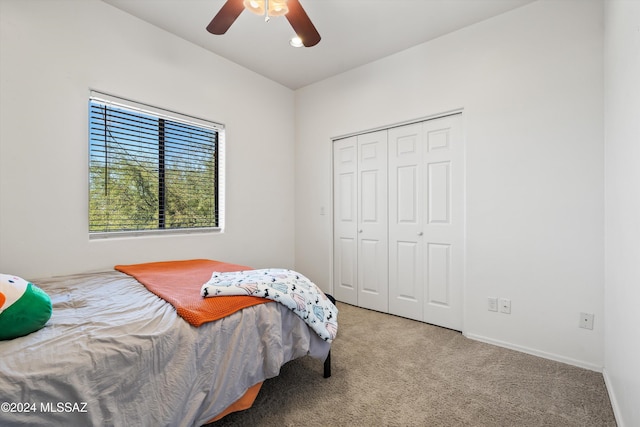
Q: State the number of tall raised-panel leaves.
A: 4